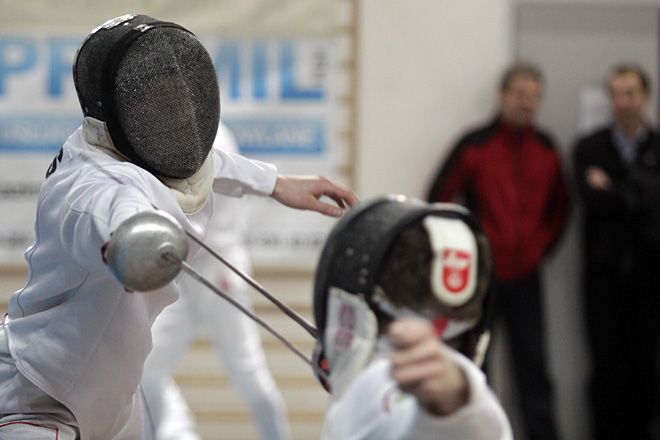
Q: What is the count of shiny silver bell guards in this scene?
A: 1